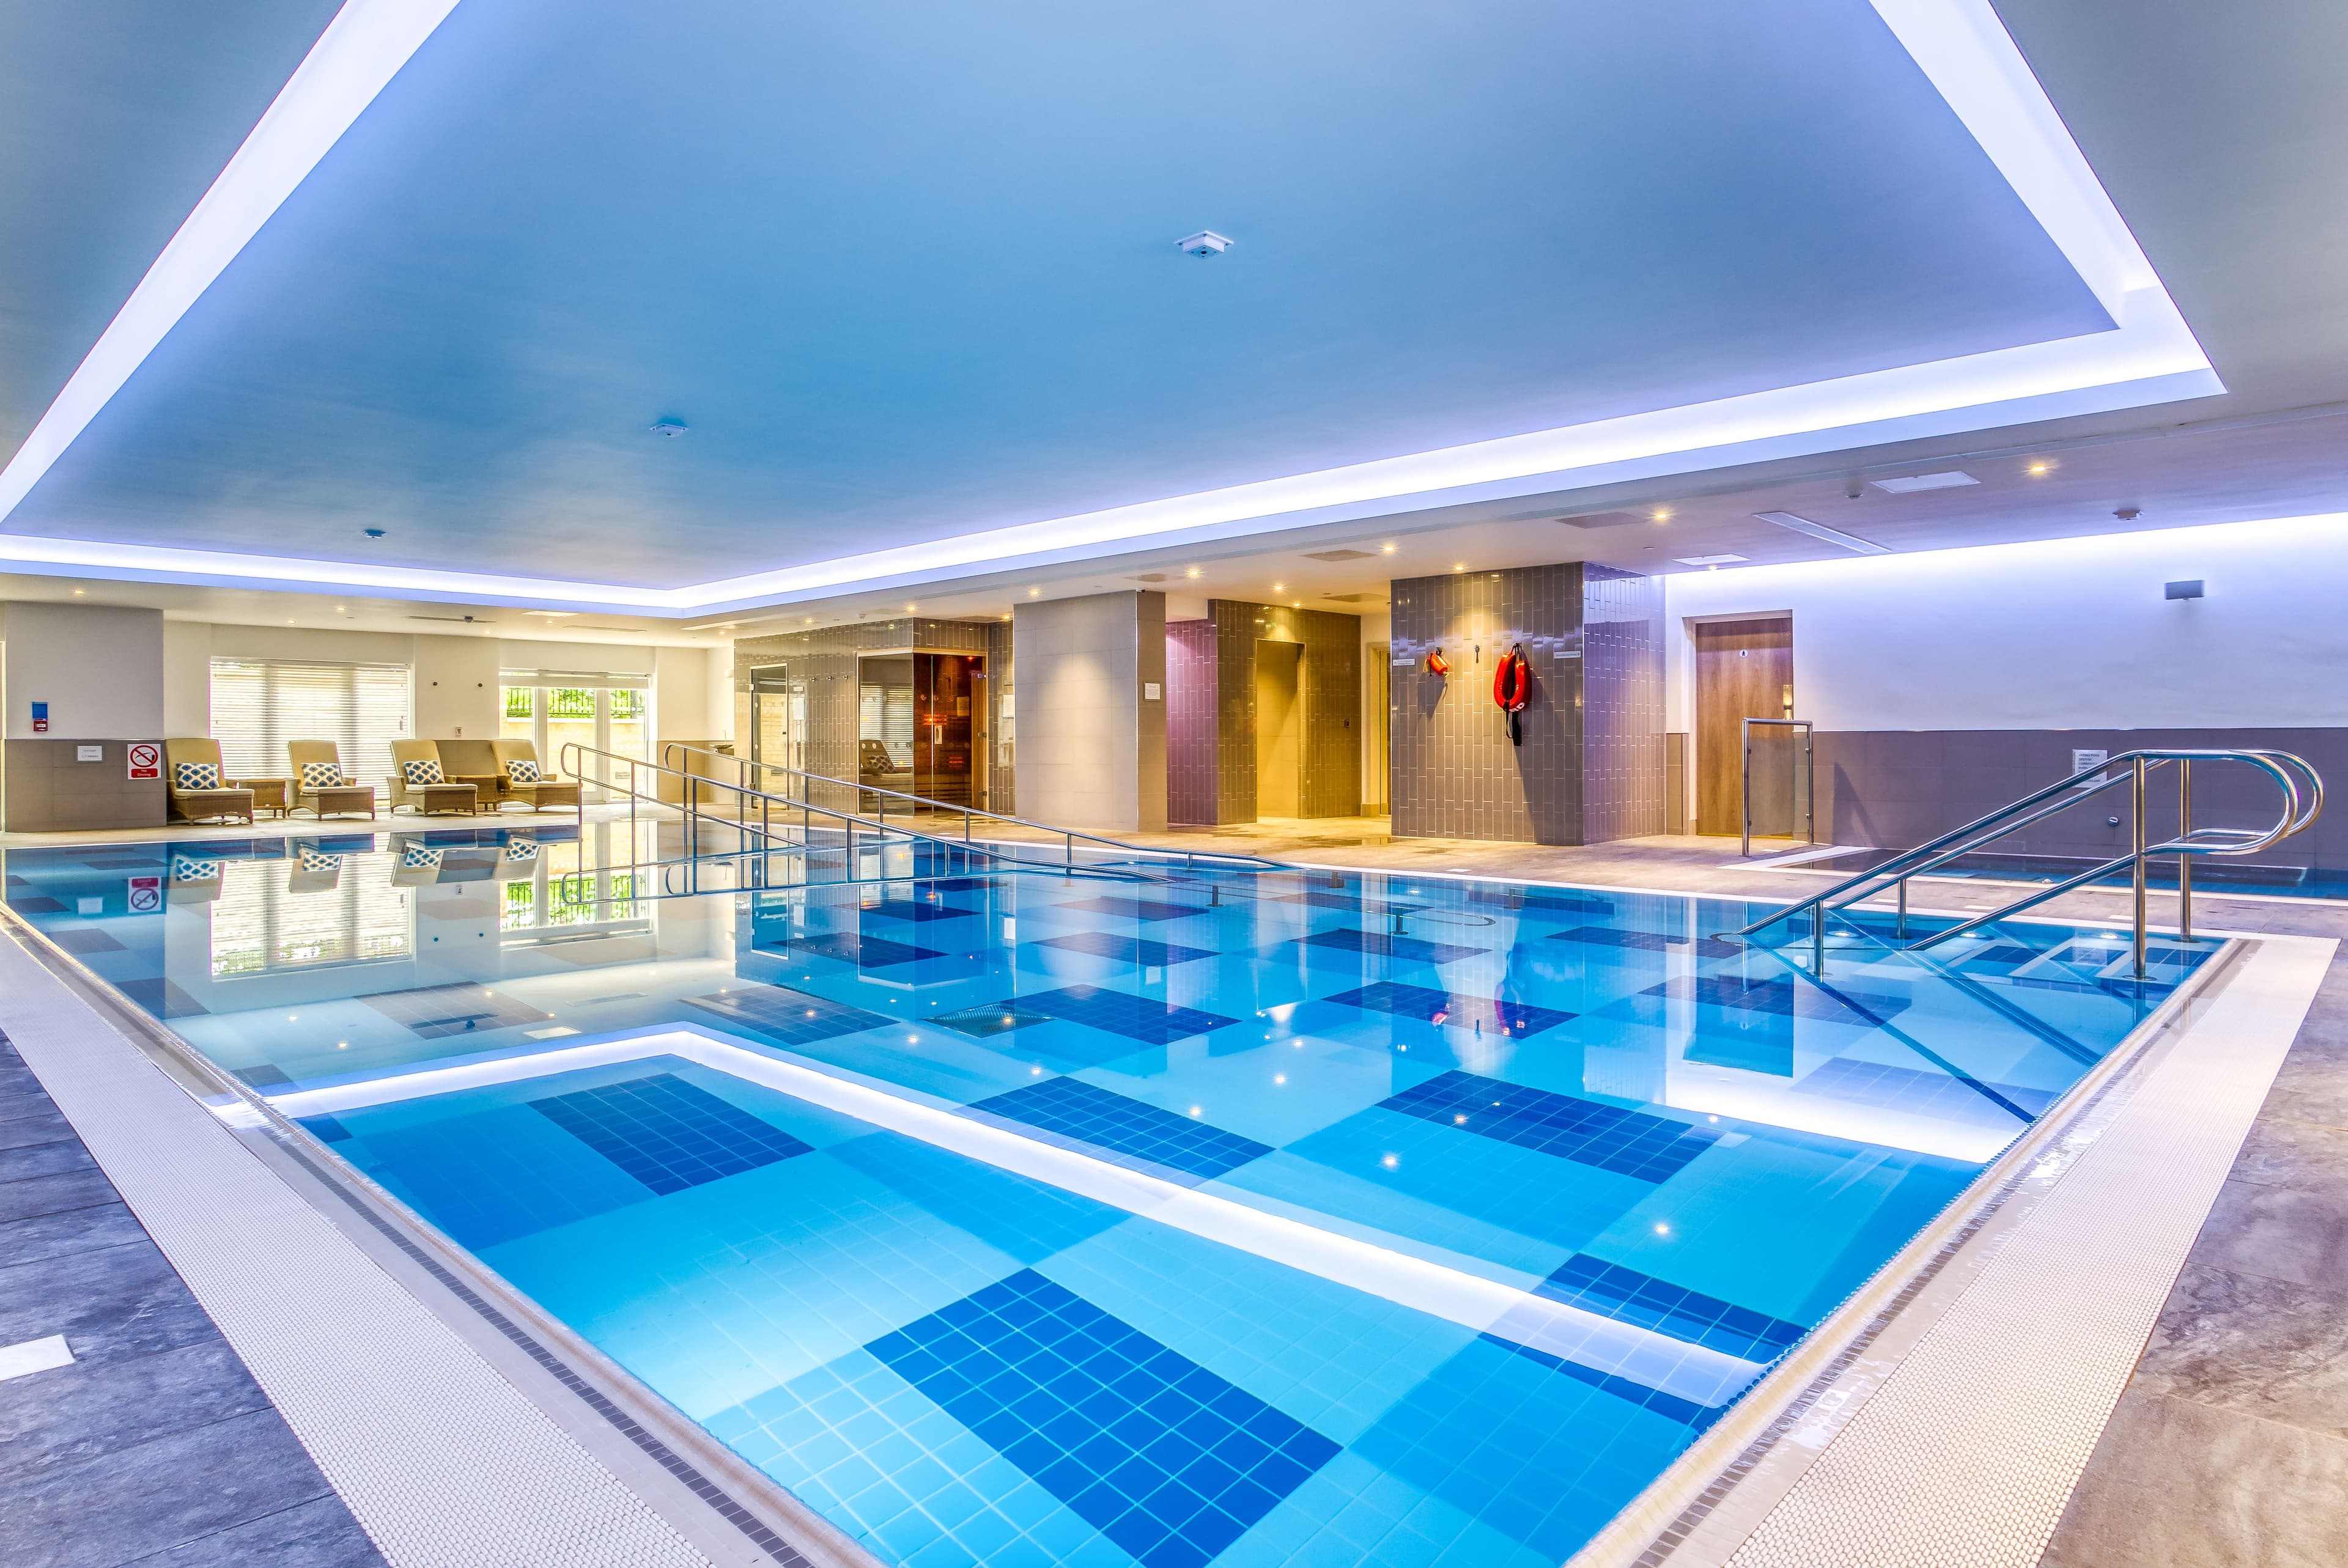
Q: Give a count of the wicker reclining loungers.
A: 4